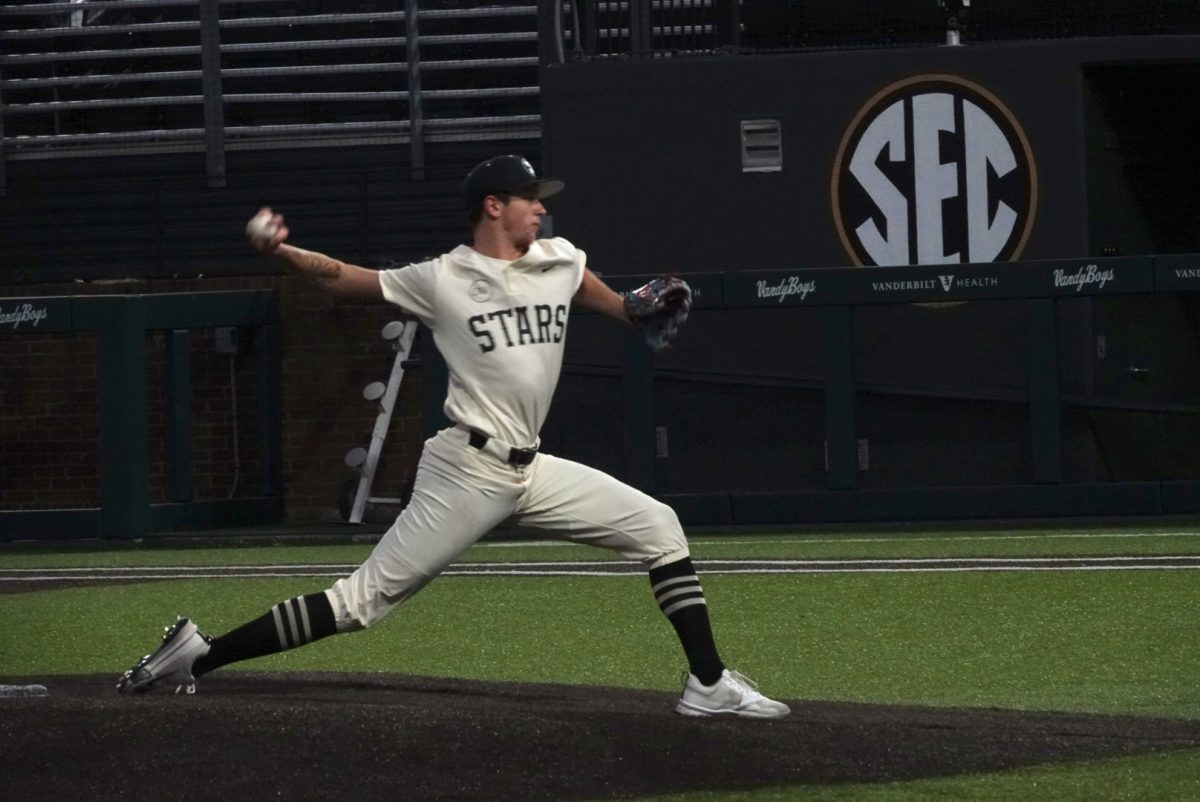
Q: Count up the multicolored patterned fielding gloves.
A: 1